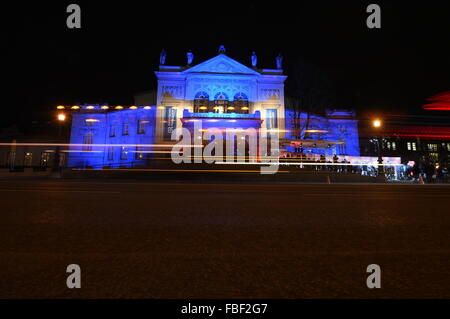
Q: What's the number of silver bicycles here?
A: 0